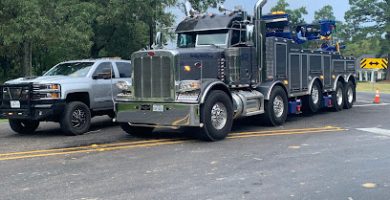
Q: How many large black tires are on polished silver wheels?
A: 5